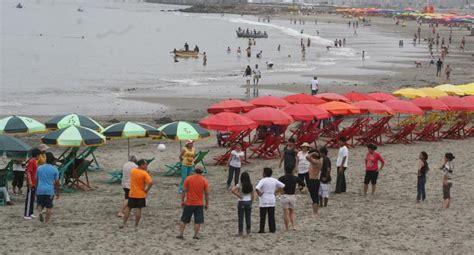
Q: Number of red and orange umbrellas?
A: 15